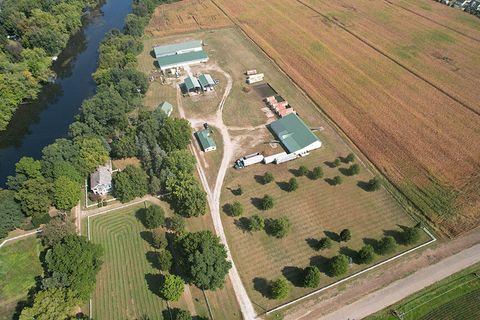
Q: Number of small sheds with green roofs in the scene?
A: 4